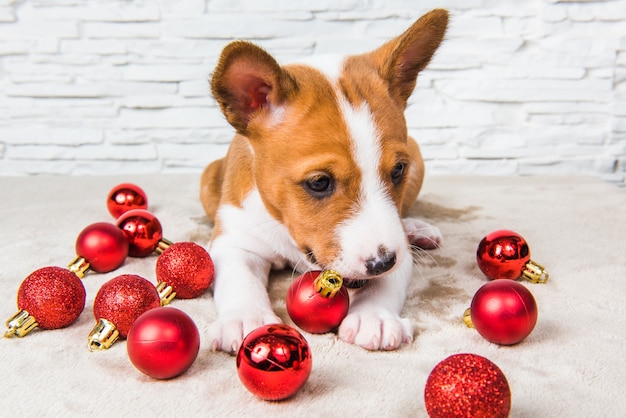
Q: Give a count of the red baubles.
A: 12